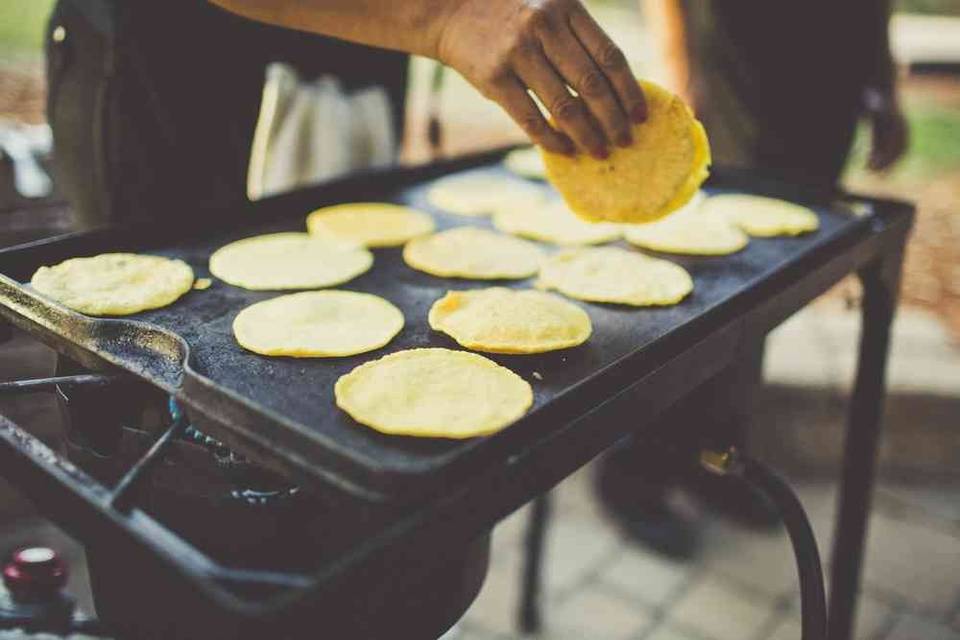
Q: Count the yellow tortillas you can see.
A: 14